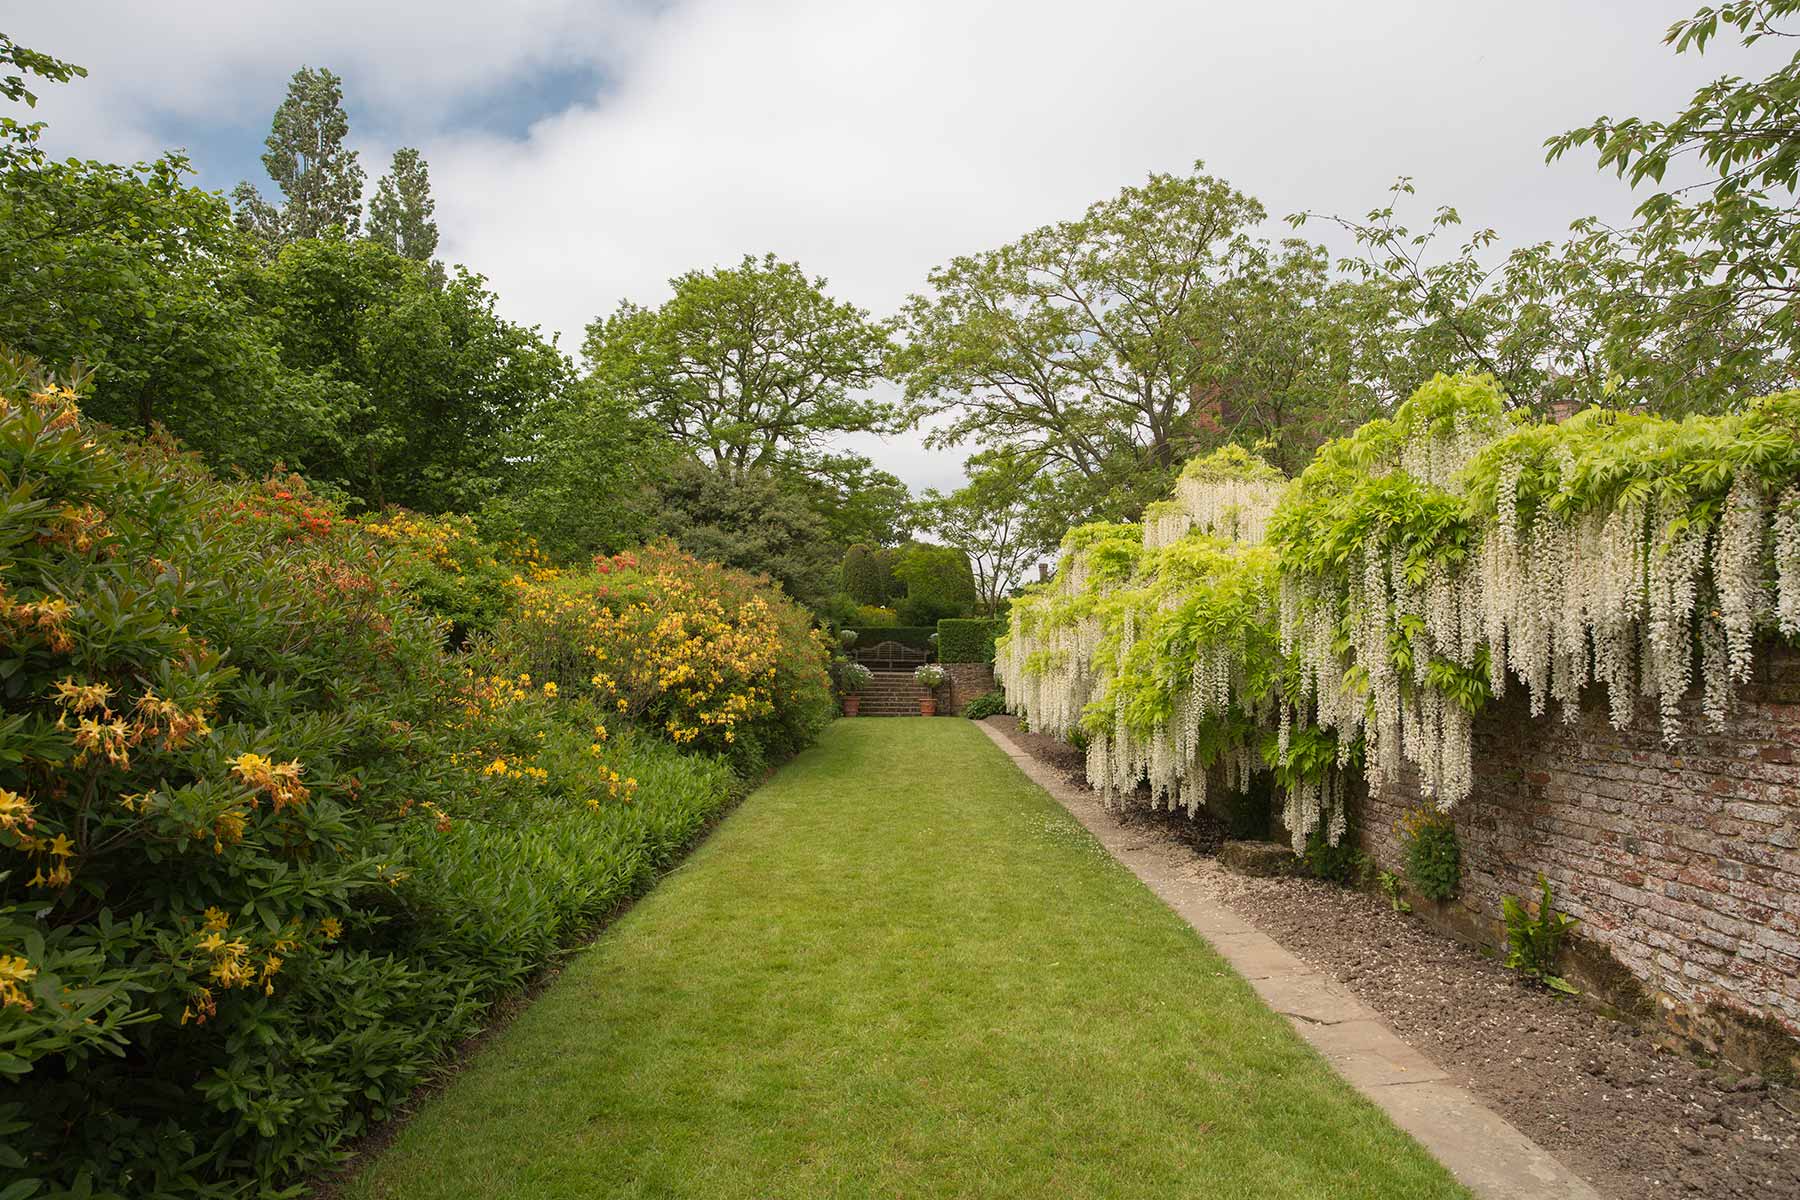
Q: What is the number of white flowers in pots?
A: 2